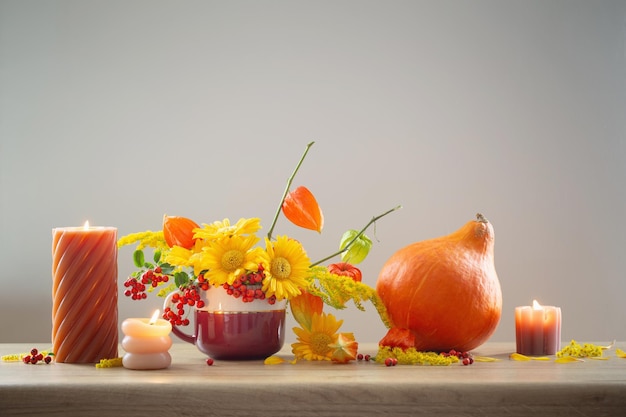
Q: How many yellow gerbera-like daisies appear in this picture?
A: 5